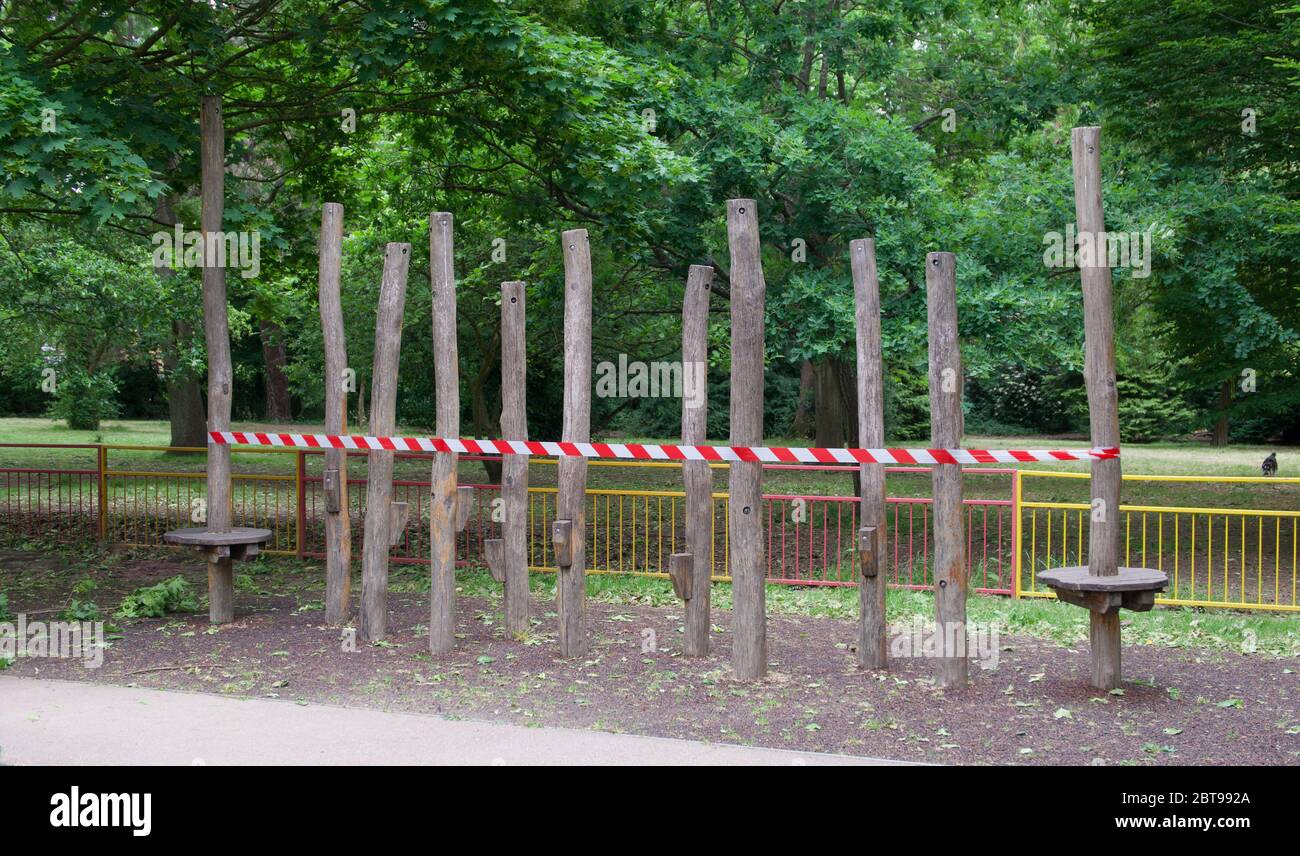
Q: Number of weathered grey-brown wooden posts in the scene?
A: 11